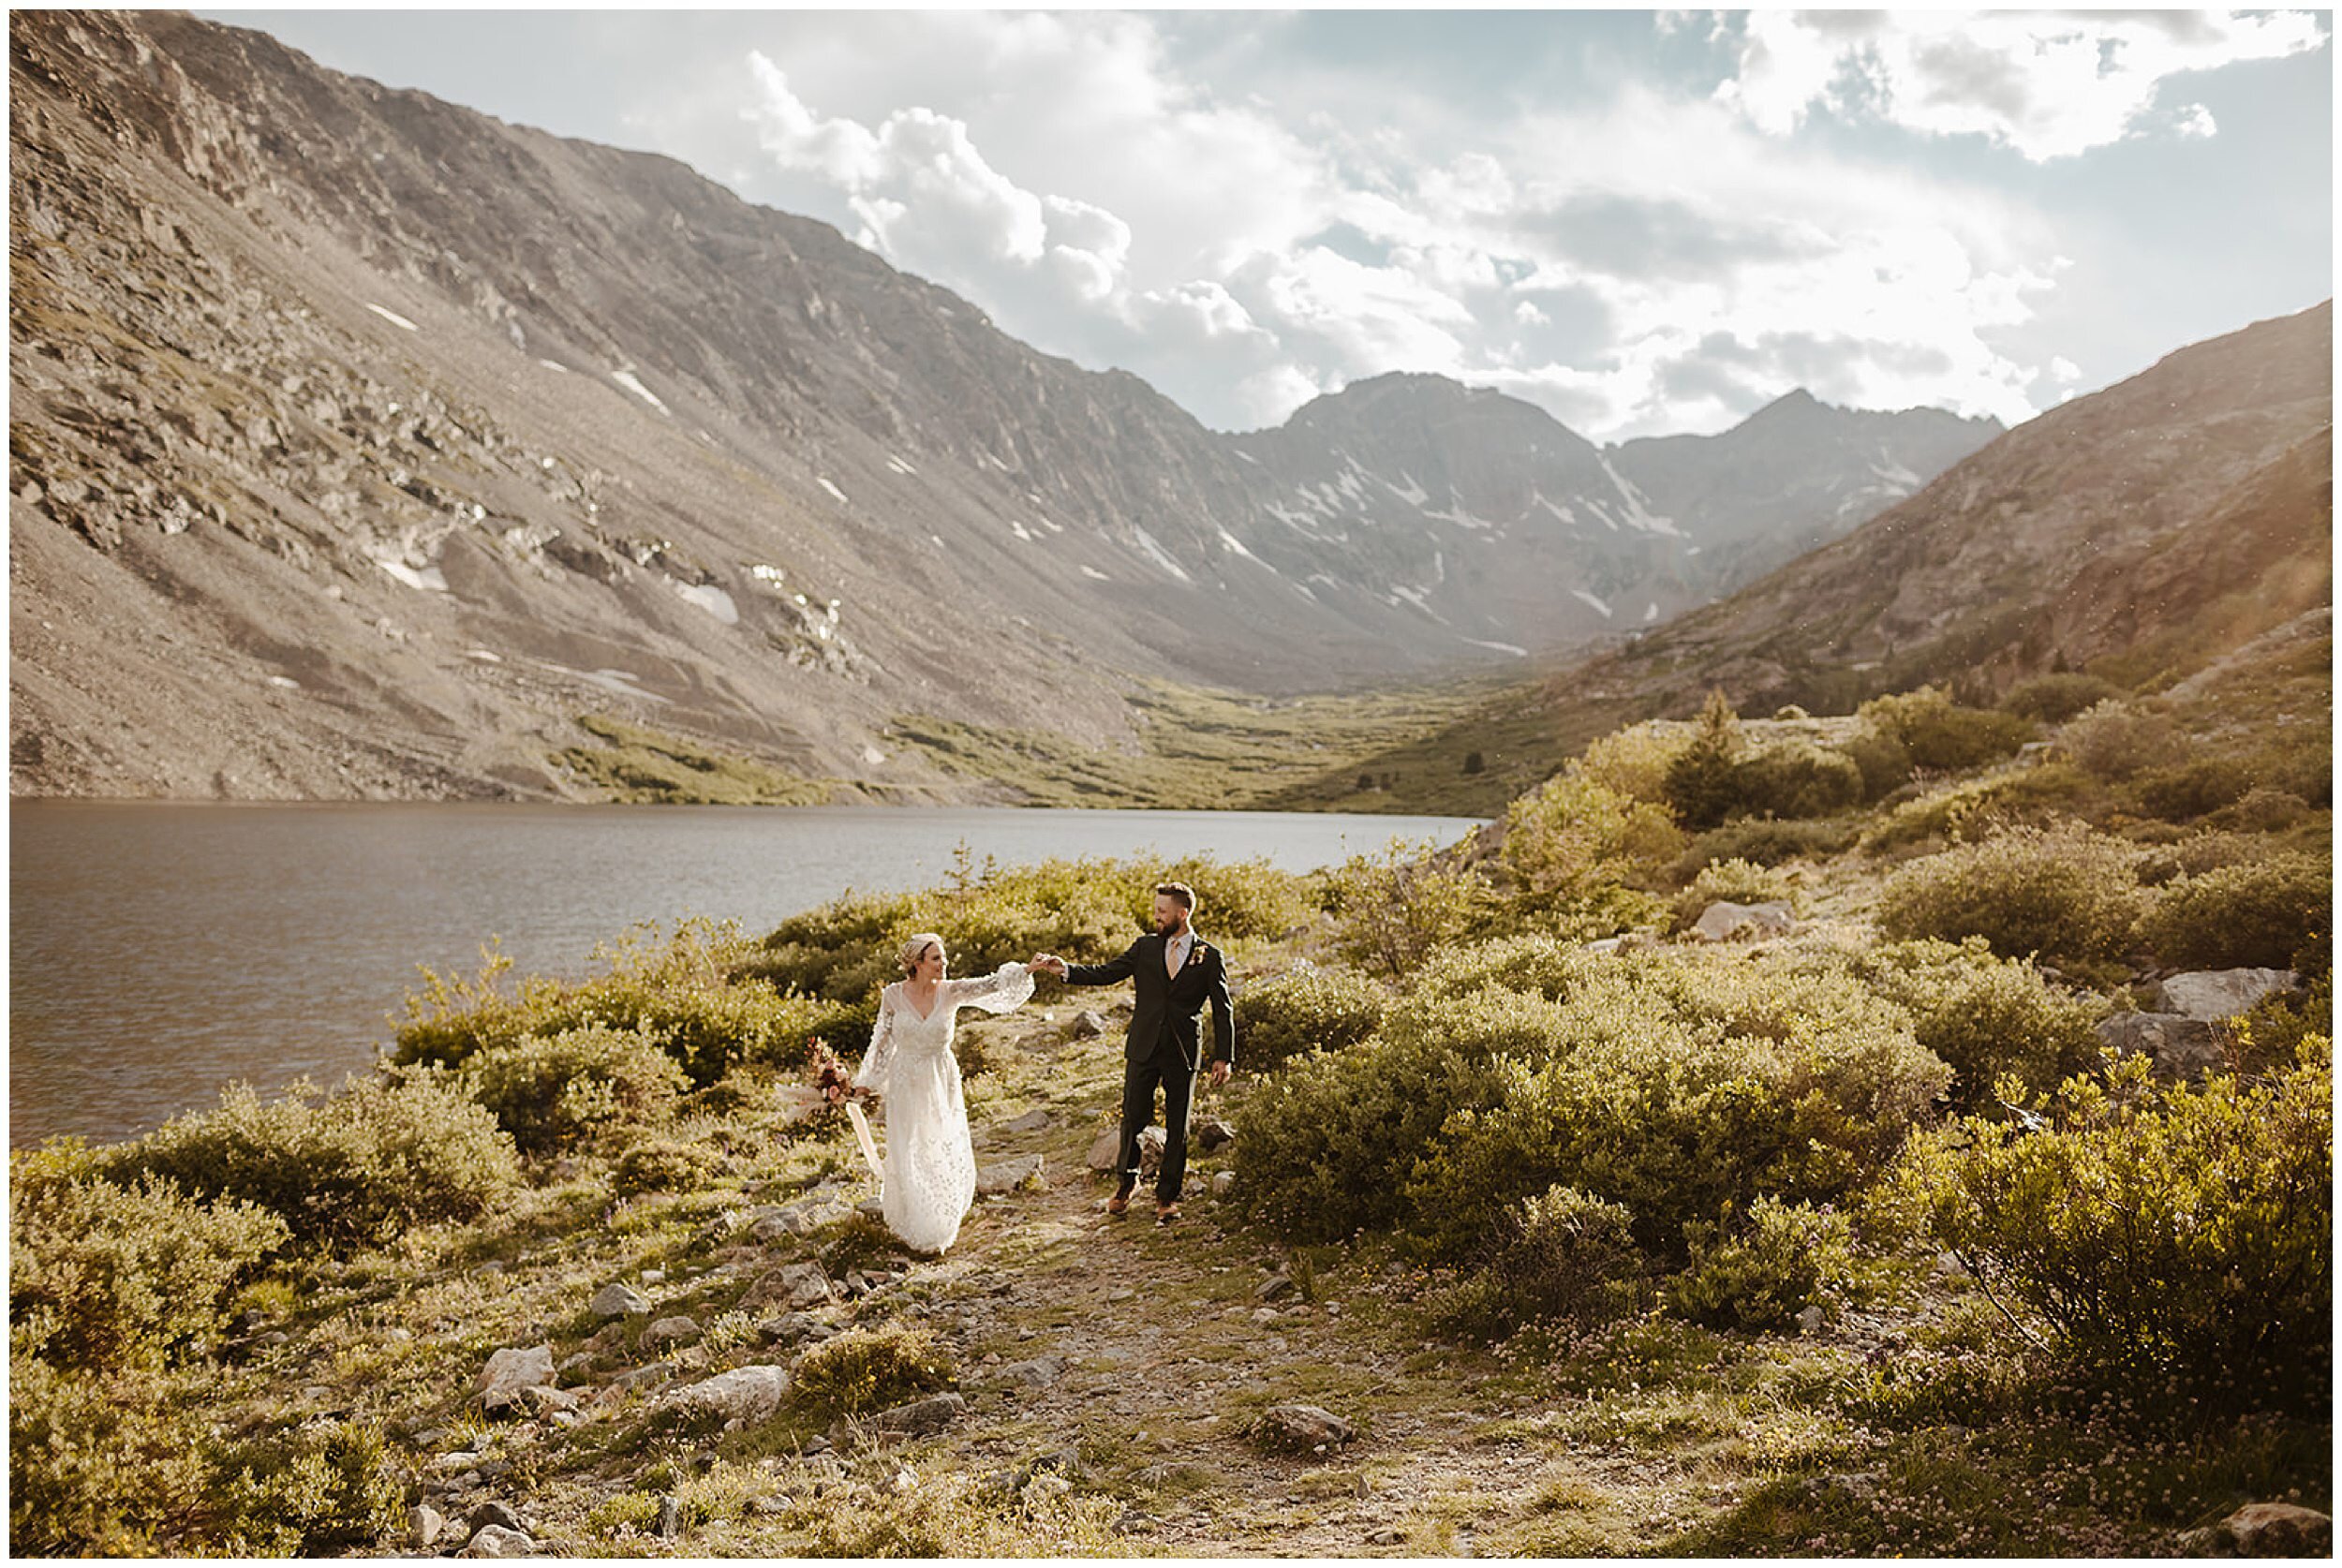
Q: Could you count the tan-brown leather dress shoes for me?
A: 2